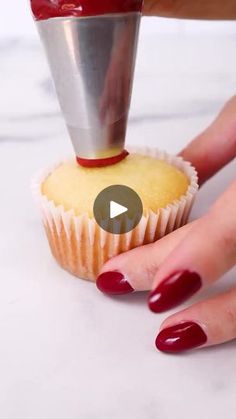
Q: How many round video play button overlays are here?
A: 1